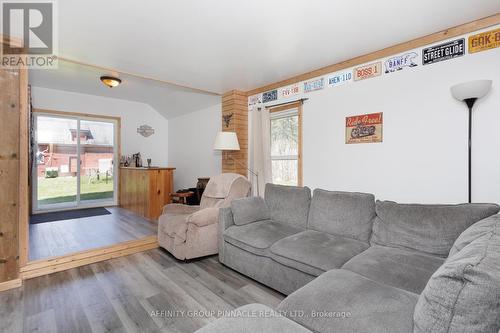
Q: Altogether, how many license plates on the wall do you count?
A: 9